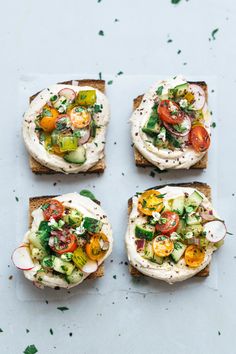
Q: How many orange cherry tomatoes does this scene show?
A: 6